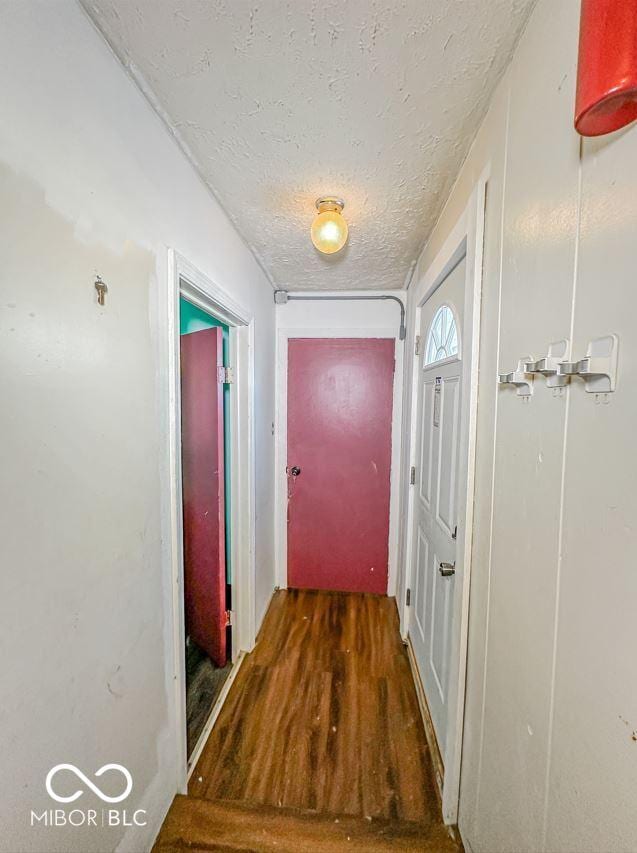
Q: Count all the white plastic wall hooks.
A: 3